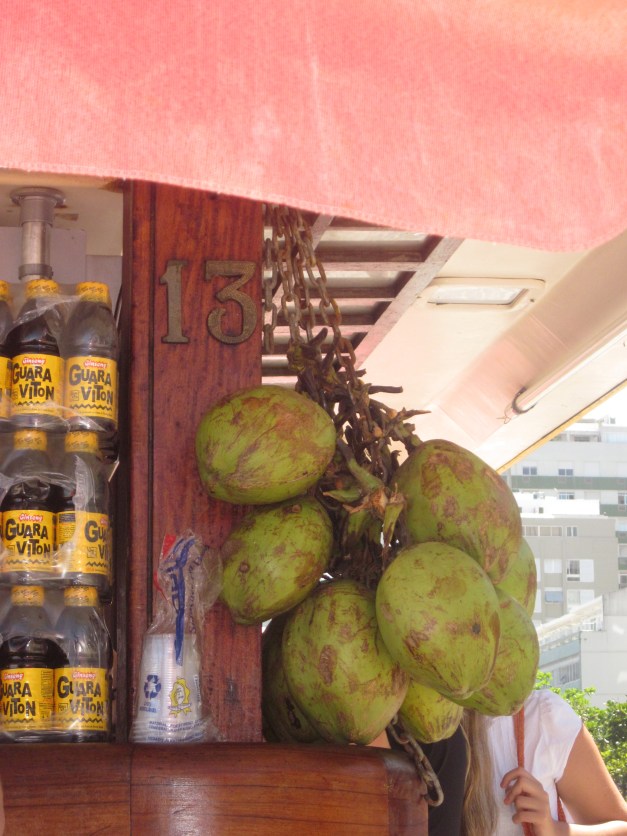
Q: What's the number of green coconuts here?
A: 9